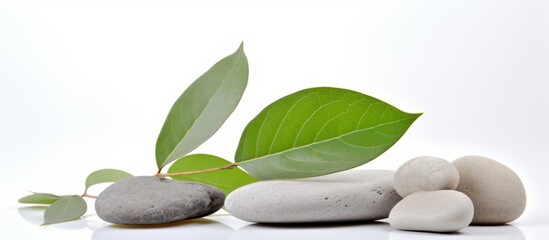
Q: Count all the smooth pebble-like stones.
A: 5